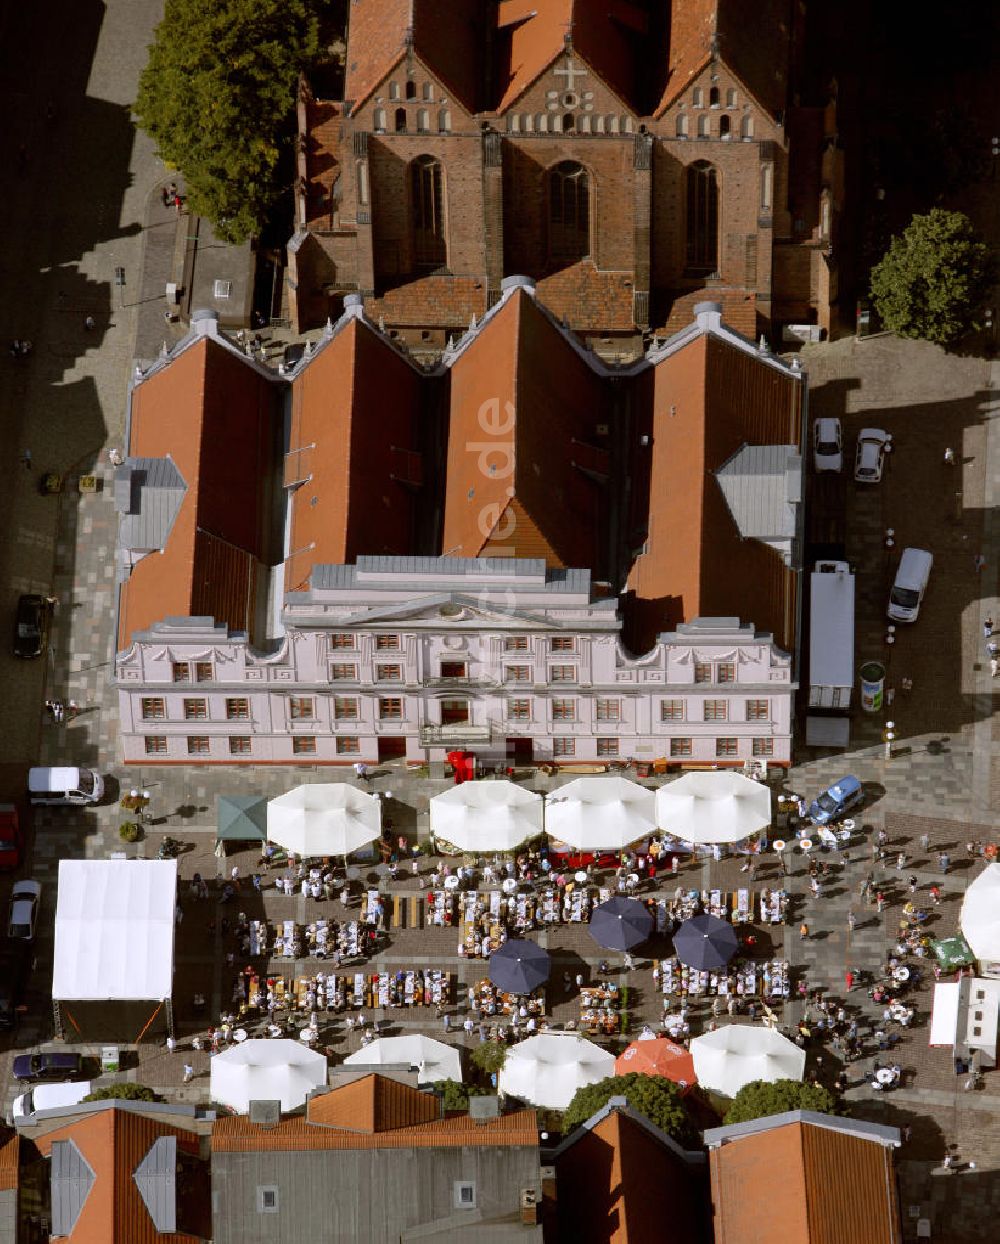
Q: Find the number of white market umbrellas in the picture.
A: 9